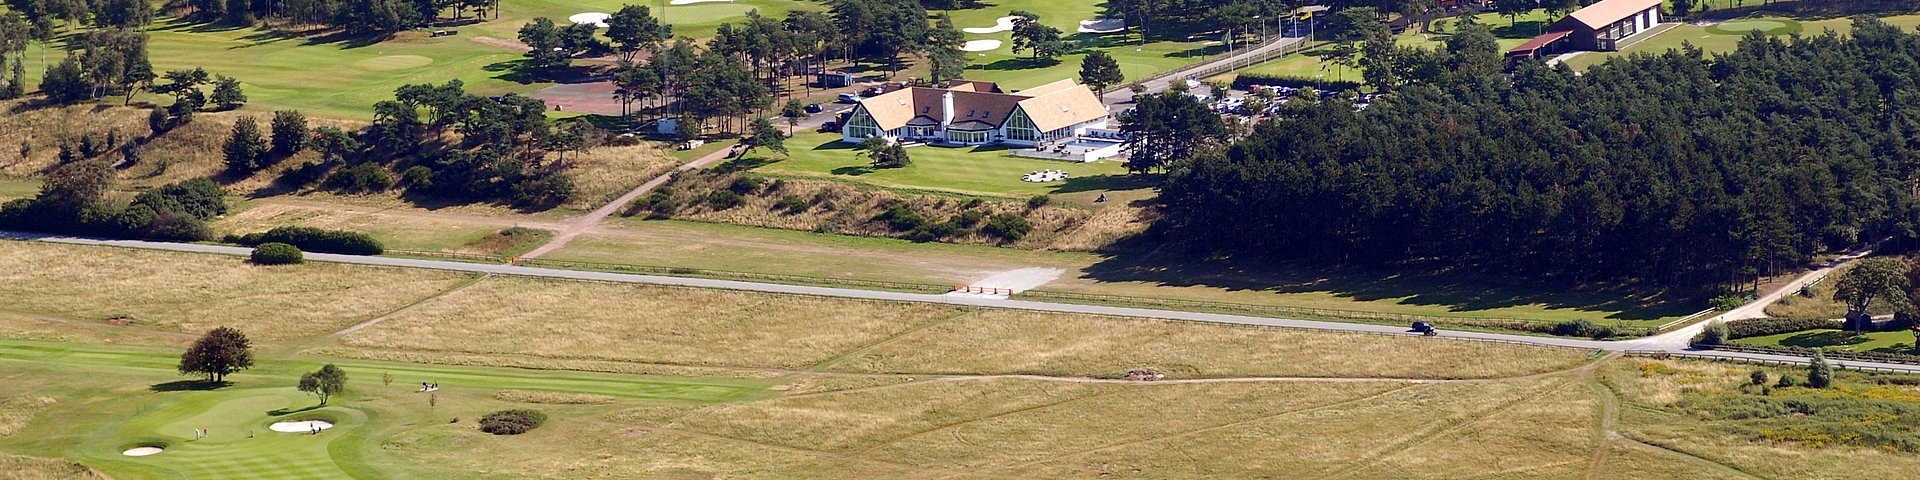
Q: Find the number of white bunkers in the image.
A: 7